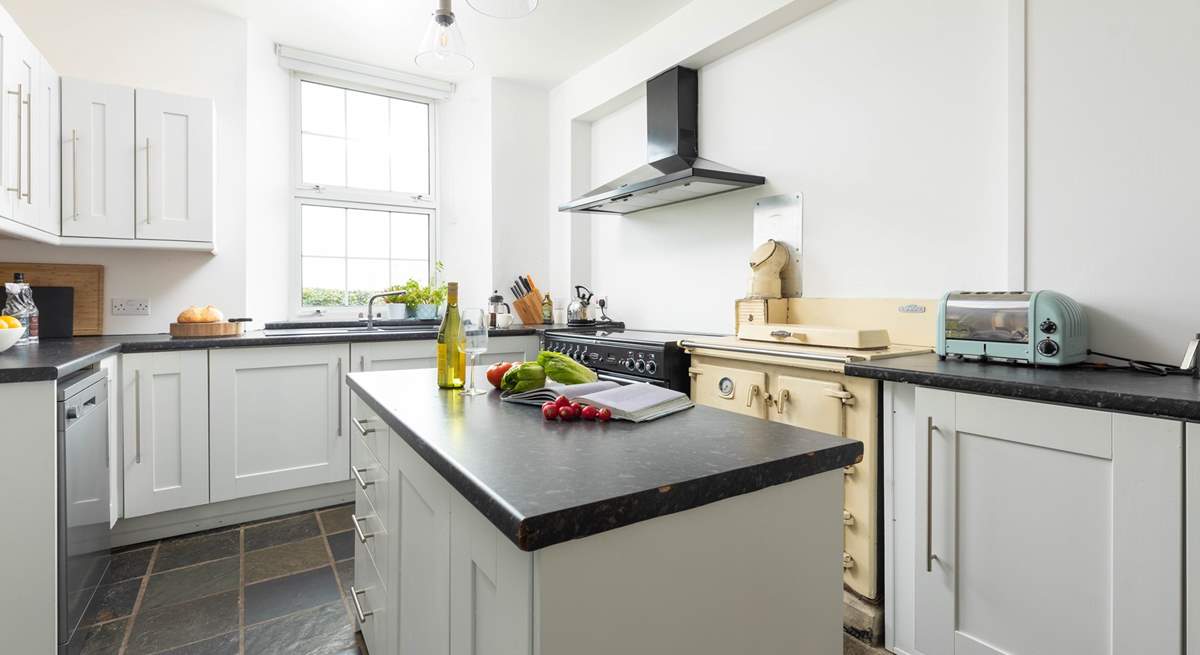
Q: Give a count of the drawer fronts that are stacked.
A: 4